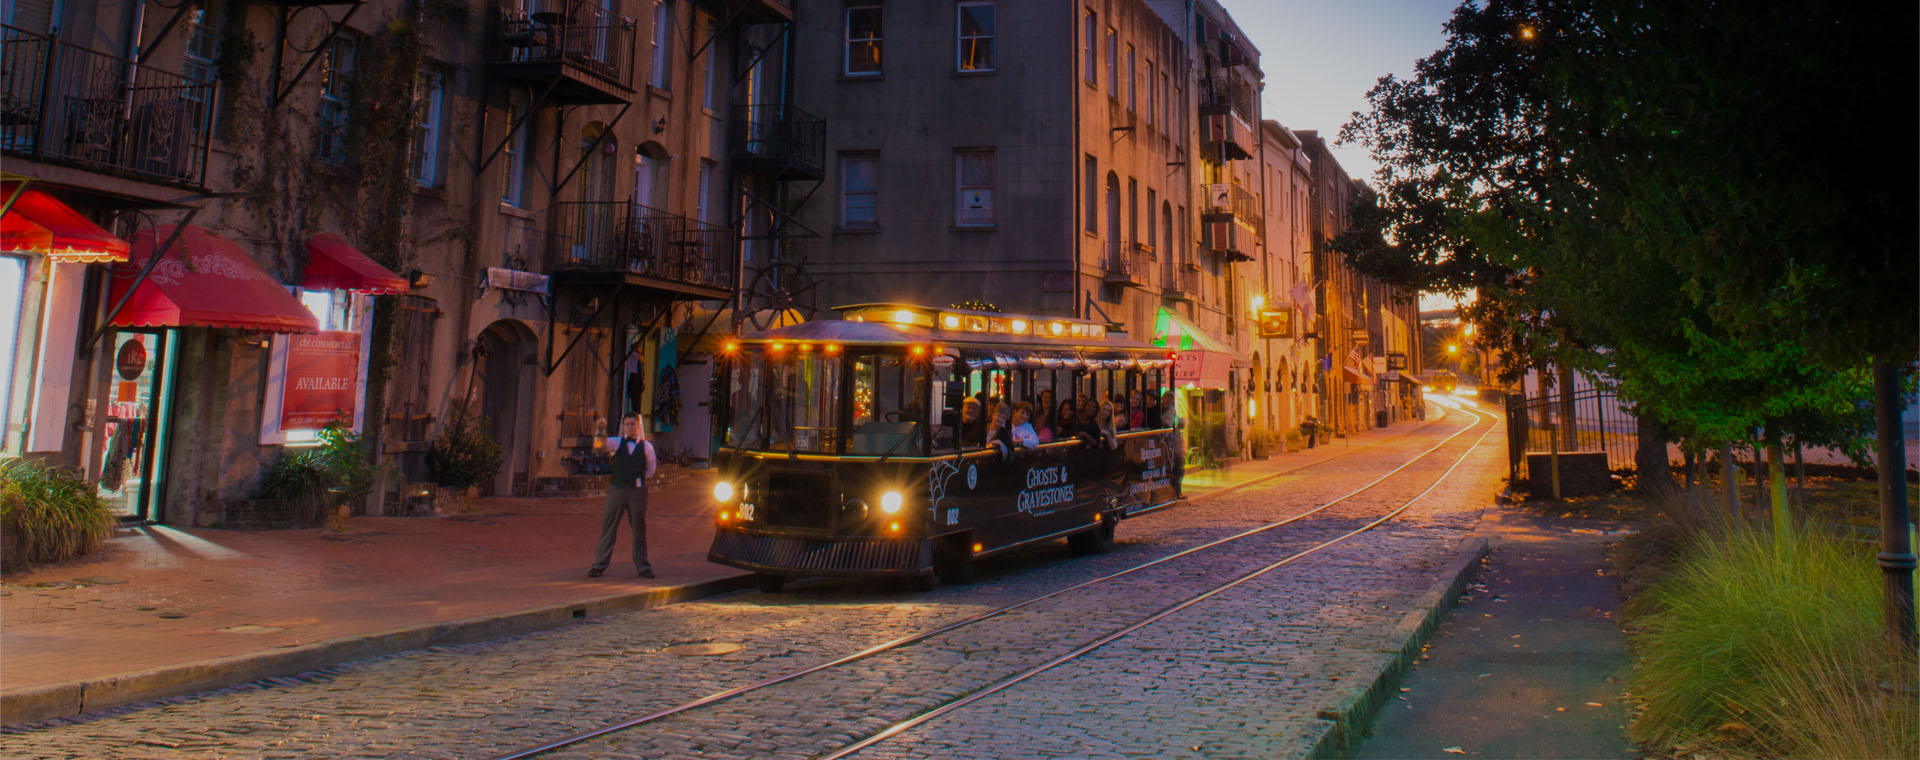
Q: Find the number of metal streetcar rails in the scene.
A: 2